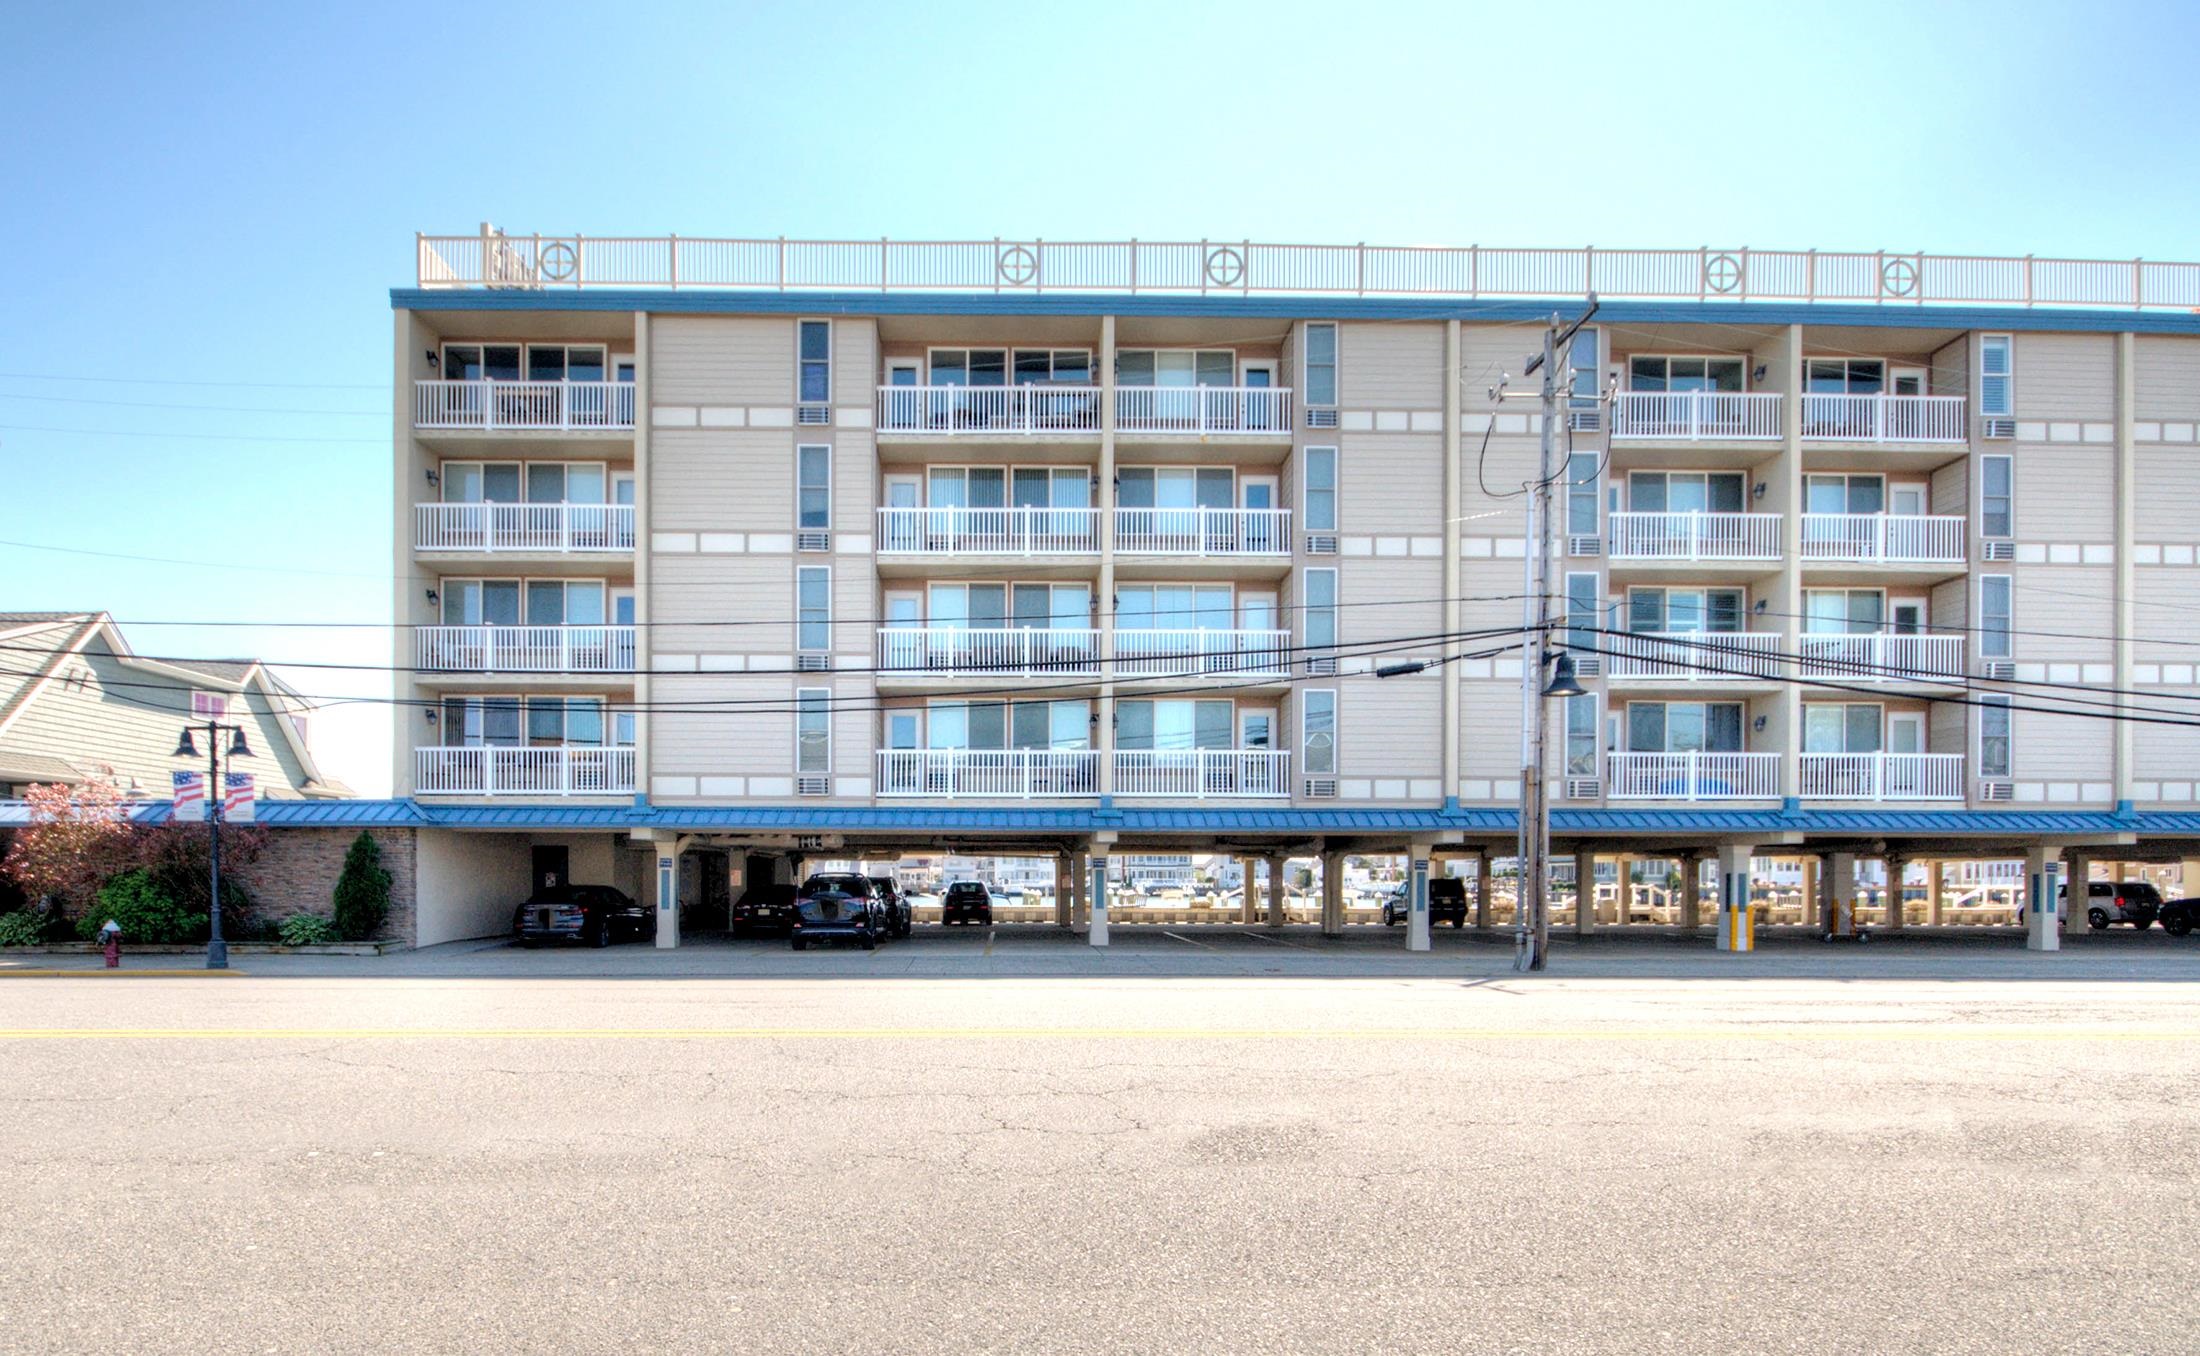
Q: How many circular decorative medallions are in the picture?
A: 5